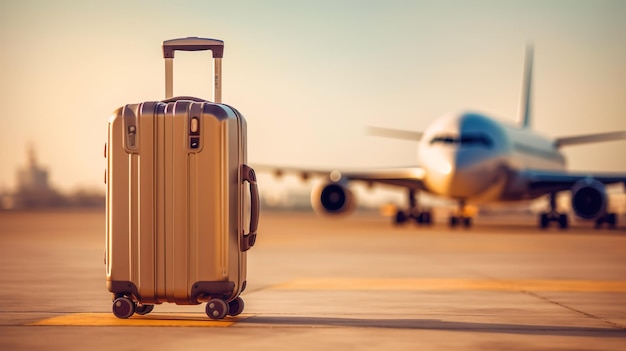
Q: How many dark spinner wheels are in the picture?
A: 4